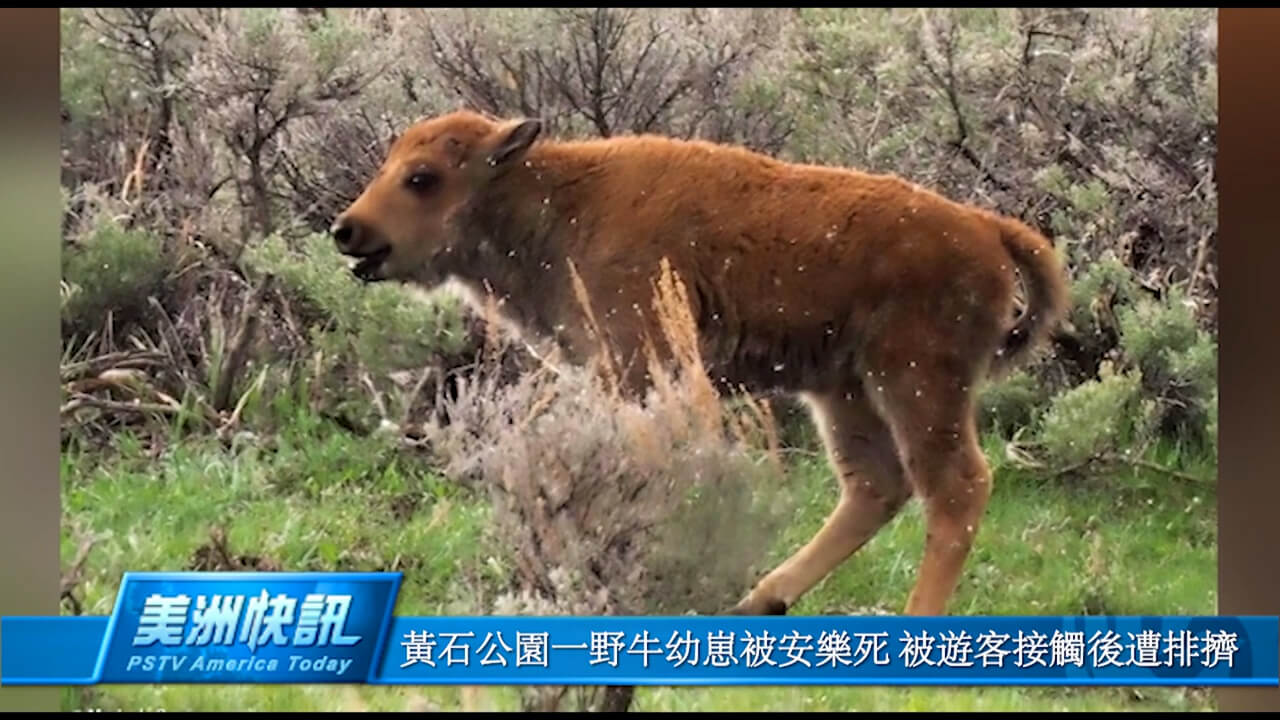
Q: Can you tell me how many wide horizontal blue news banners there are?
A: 1